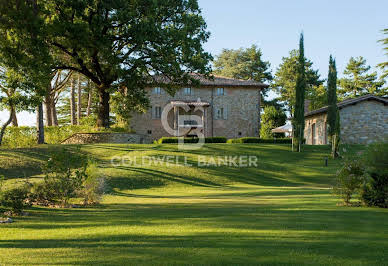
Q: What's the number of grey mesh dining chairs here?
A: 0